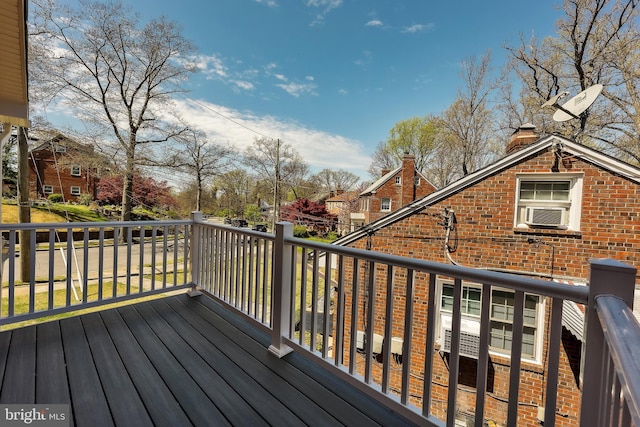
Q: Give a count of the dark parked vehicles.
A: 3